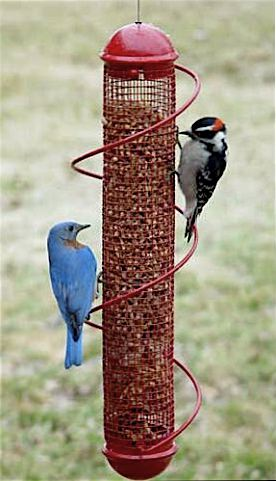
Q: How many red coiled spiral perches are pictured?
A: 1